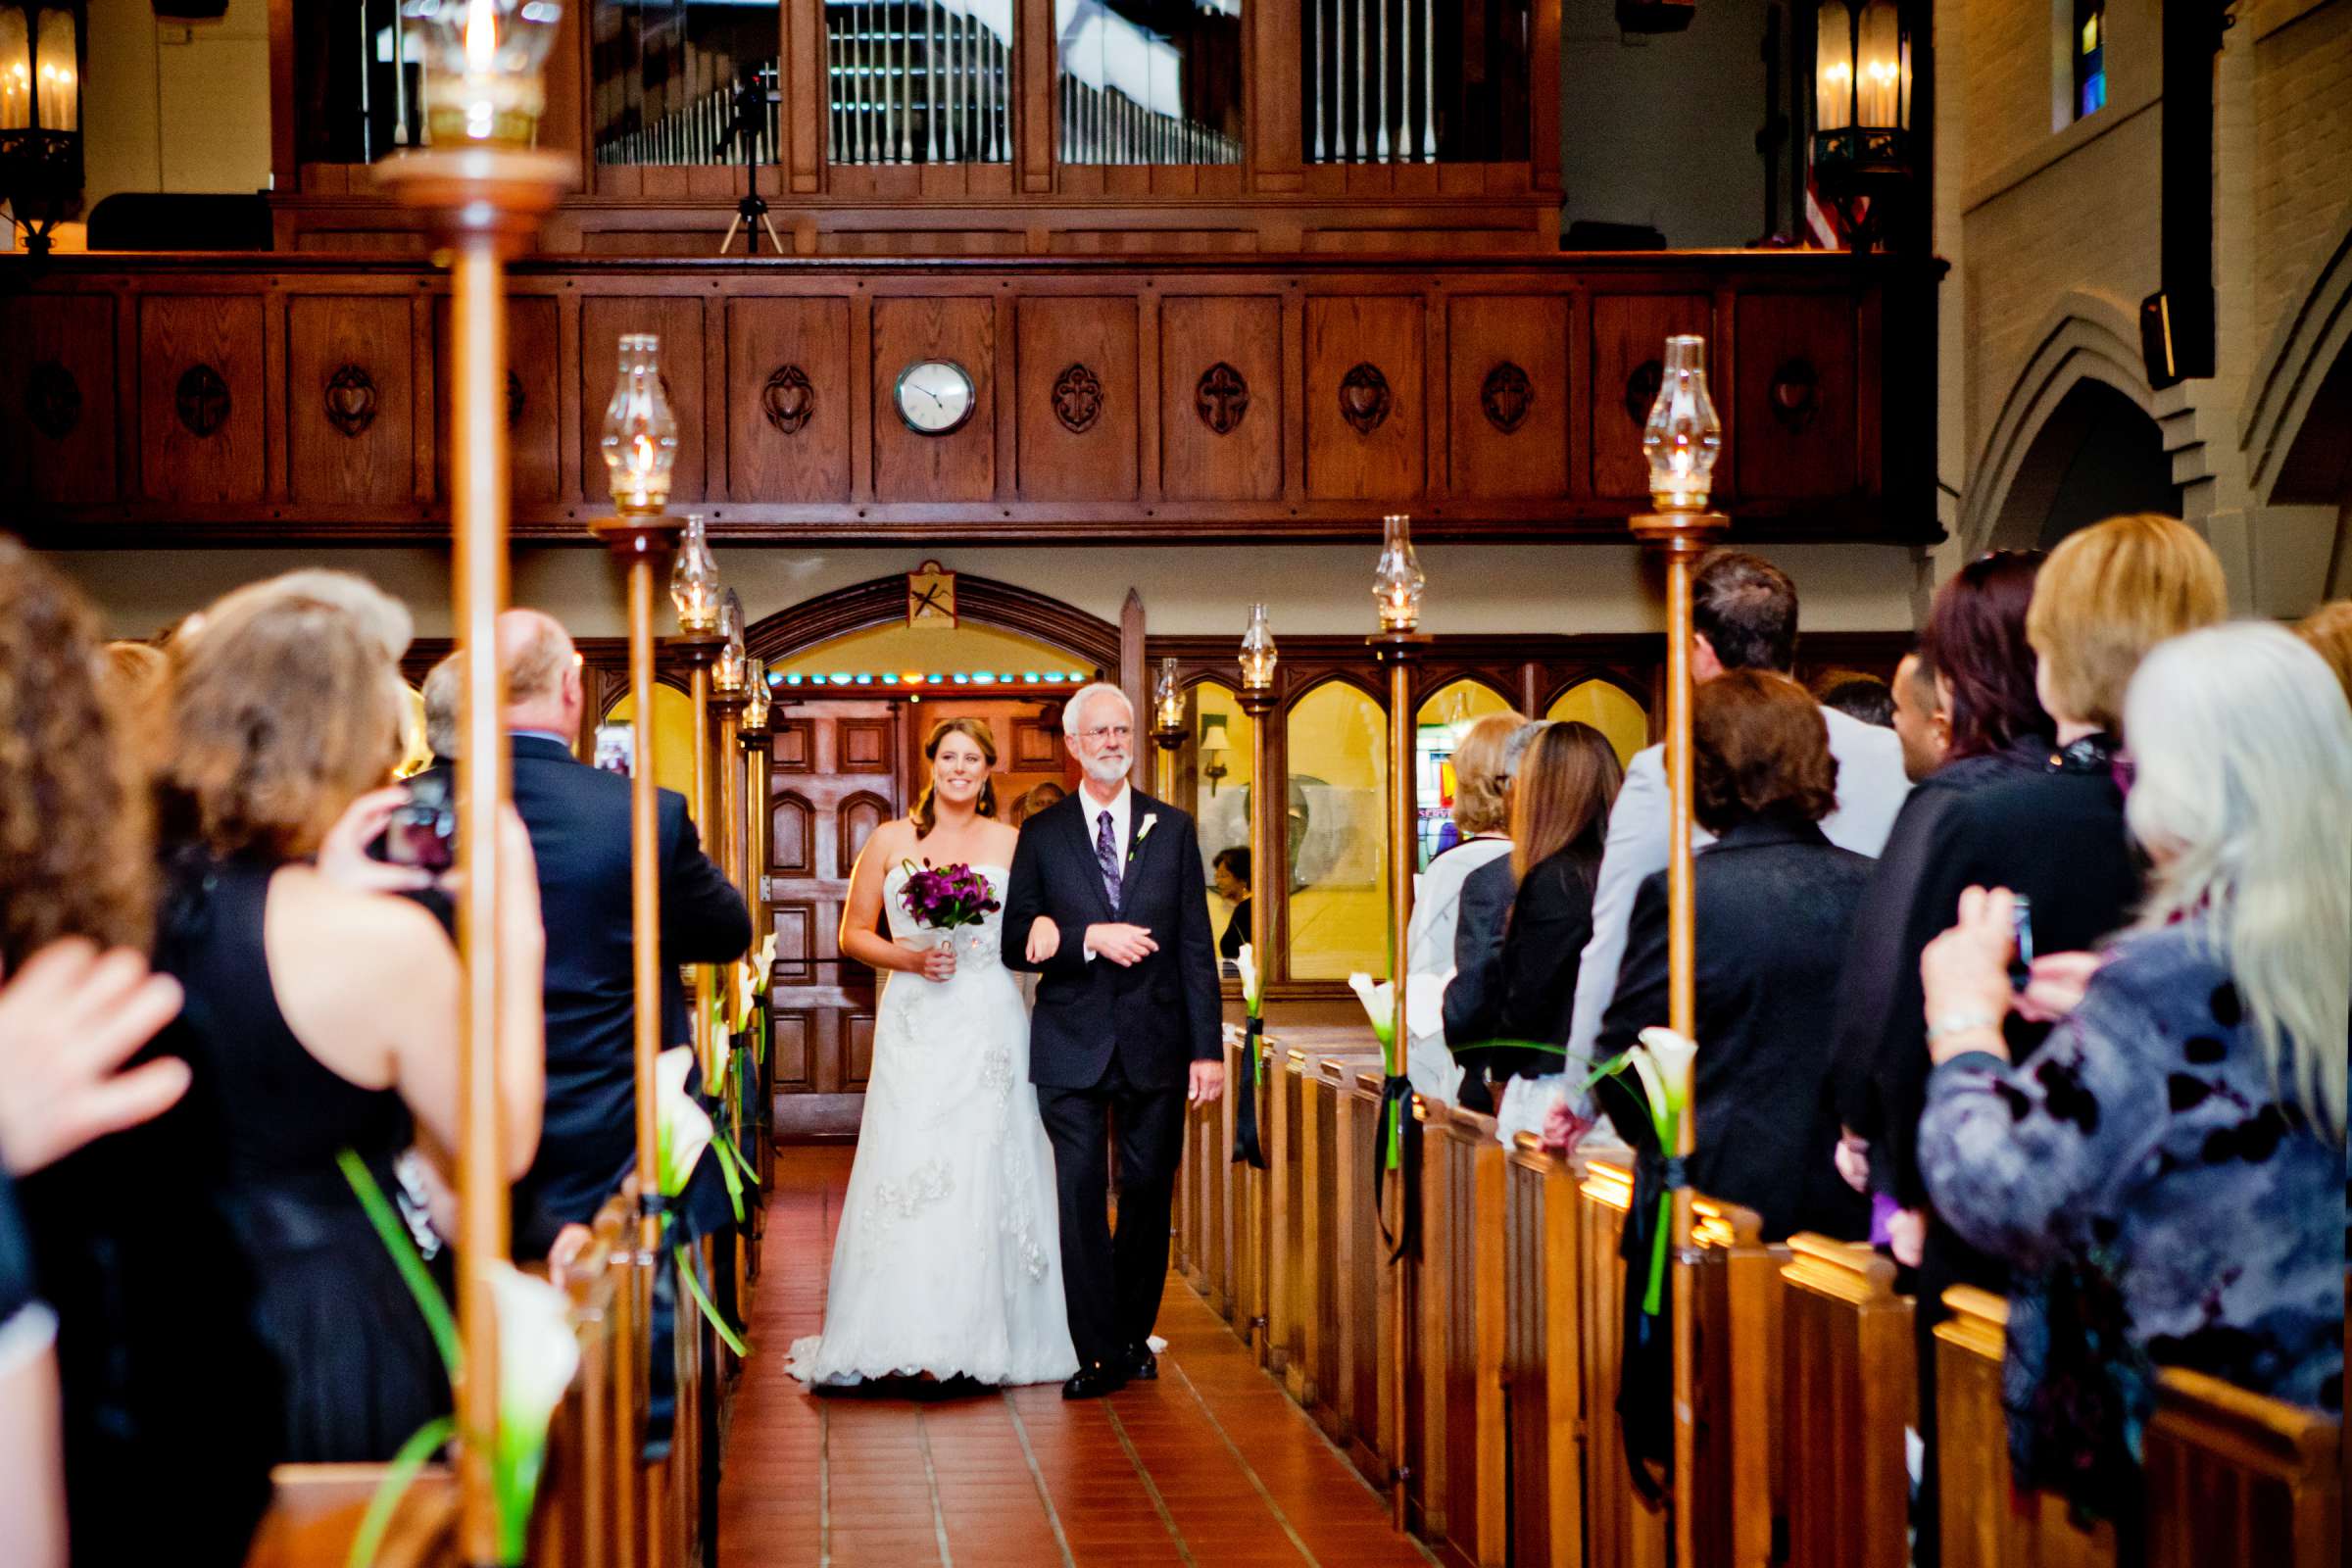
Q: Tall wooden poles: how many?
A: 9